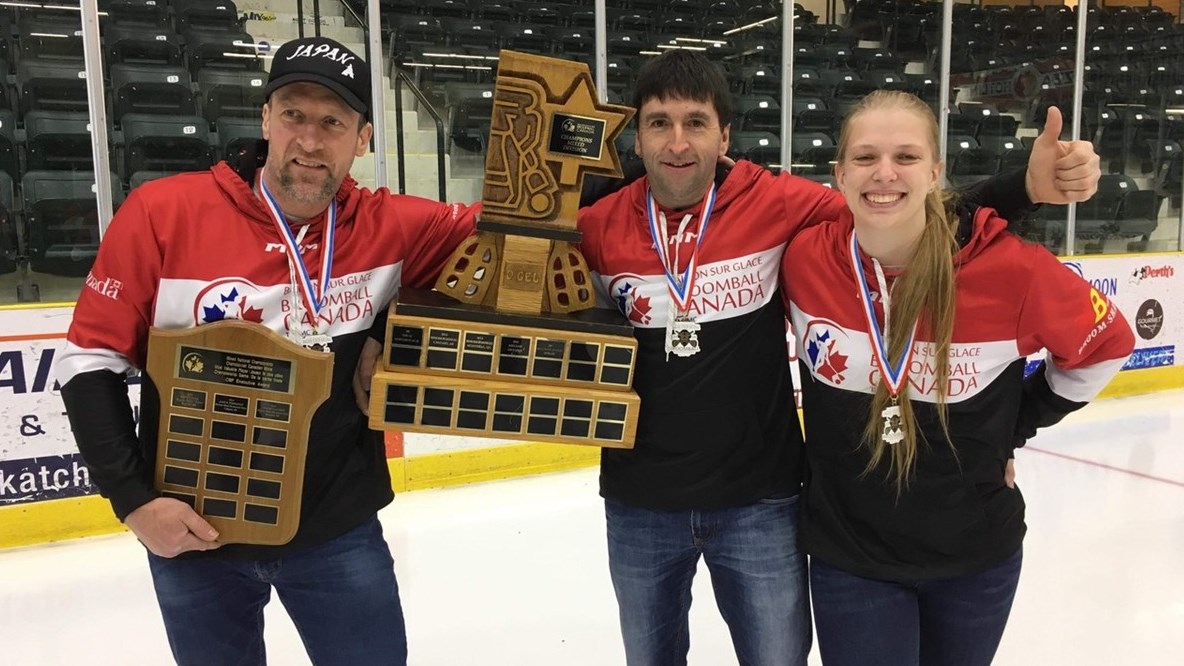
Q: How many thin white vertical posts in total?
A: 6